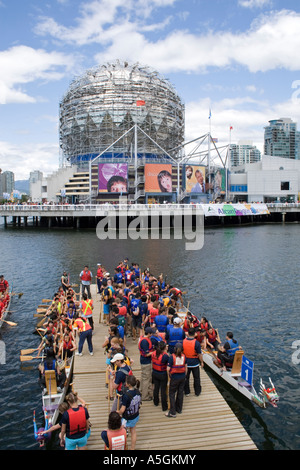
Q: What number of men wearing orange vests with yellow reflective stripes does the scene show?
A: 2